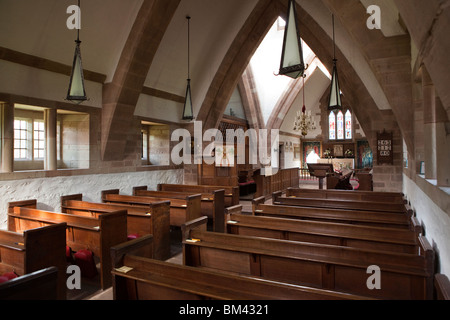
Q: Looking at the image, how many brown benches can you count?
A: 13